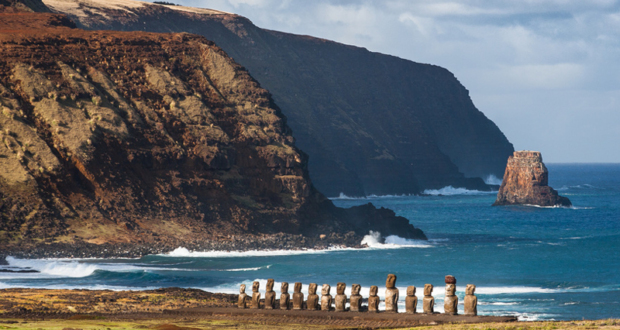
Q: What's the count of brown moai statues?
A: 15